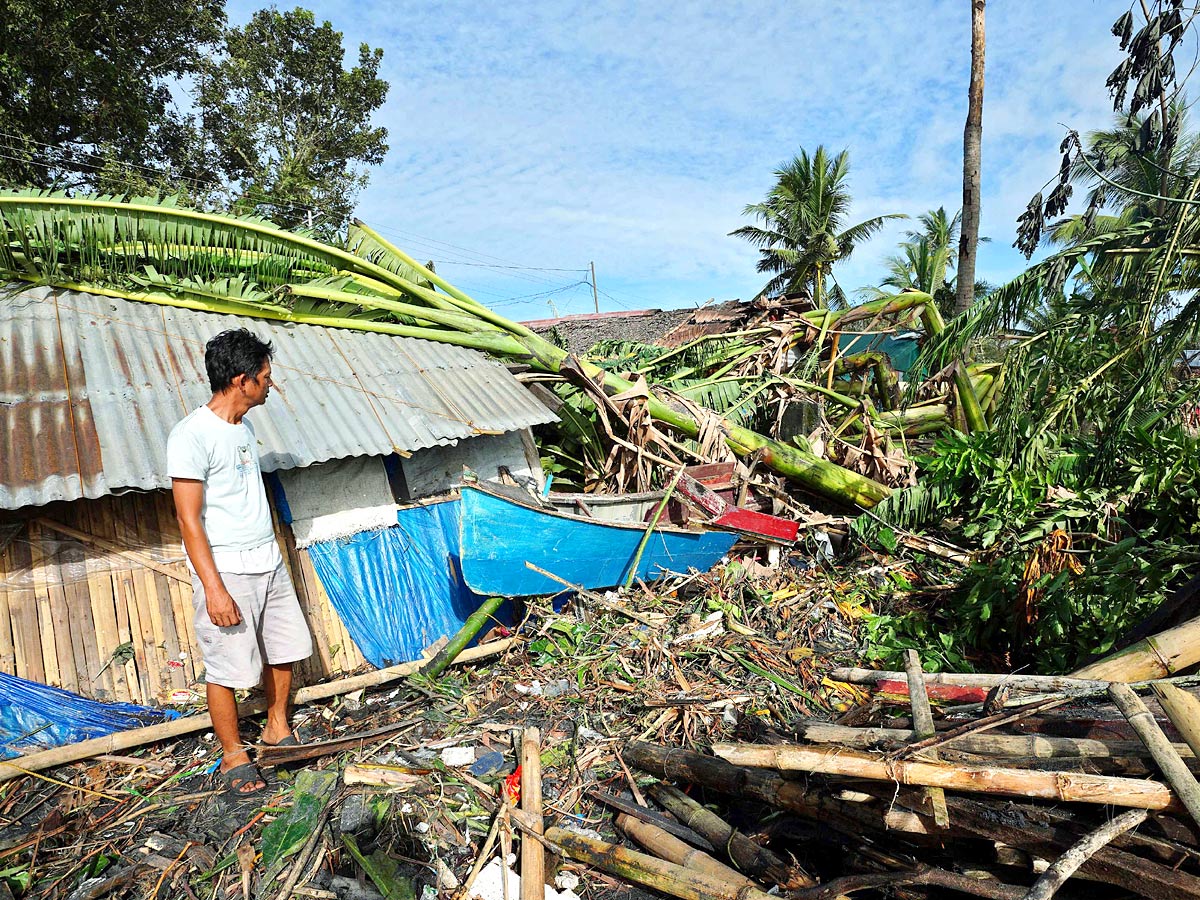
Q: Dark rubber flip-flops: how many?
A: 2